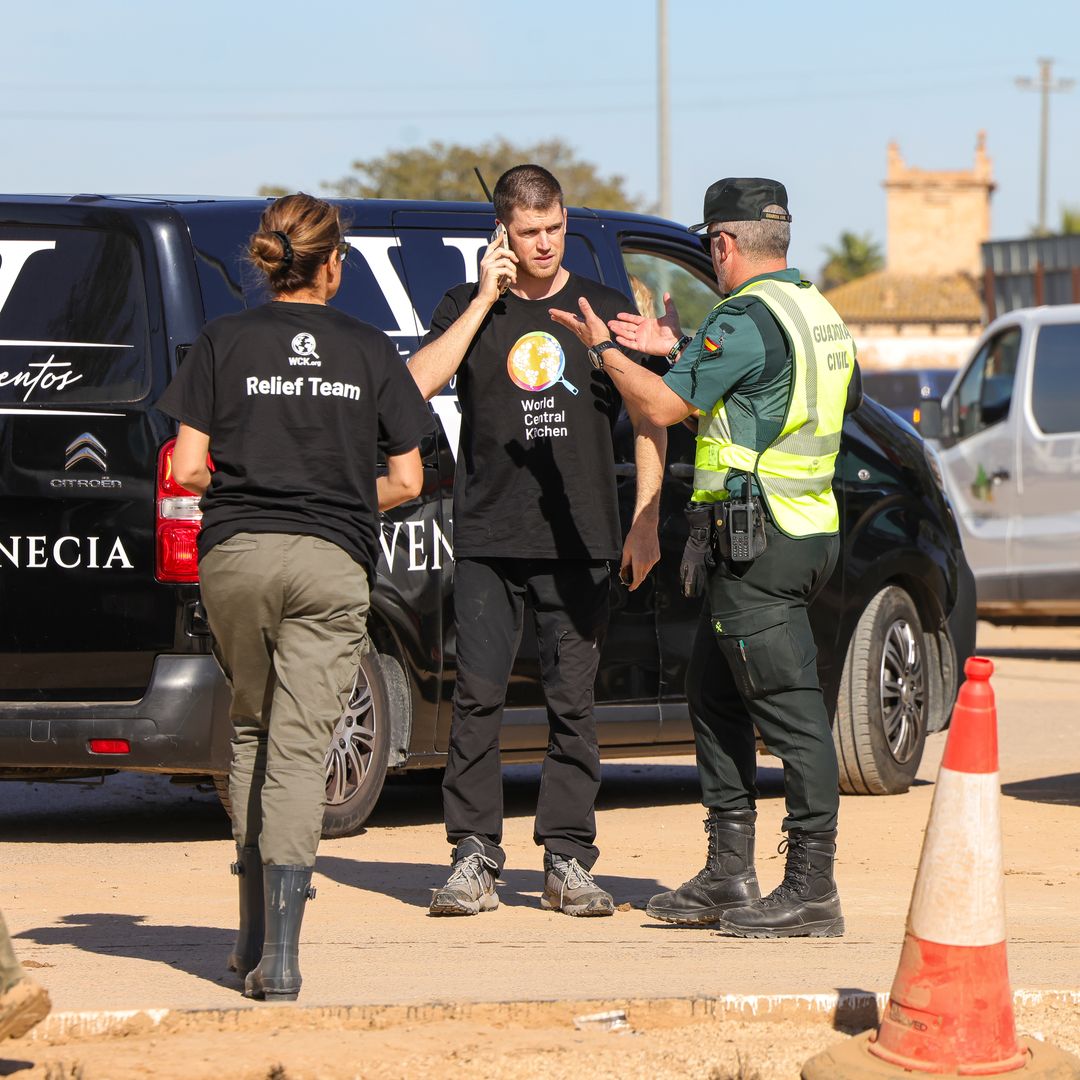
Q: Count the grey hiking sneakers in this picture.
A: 2